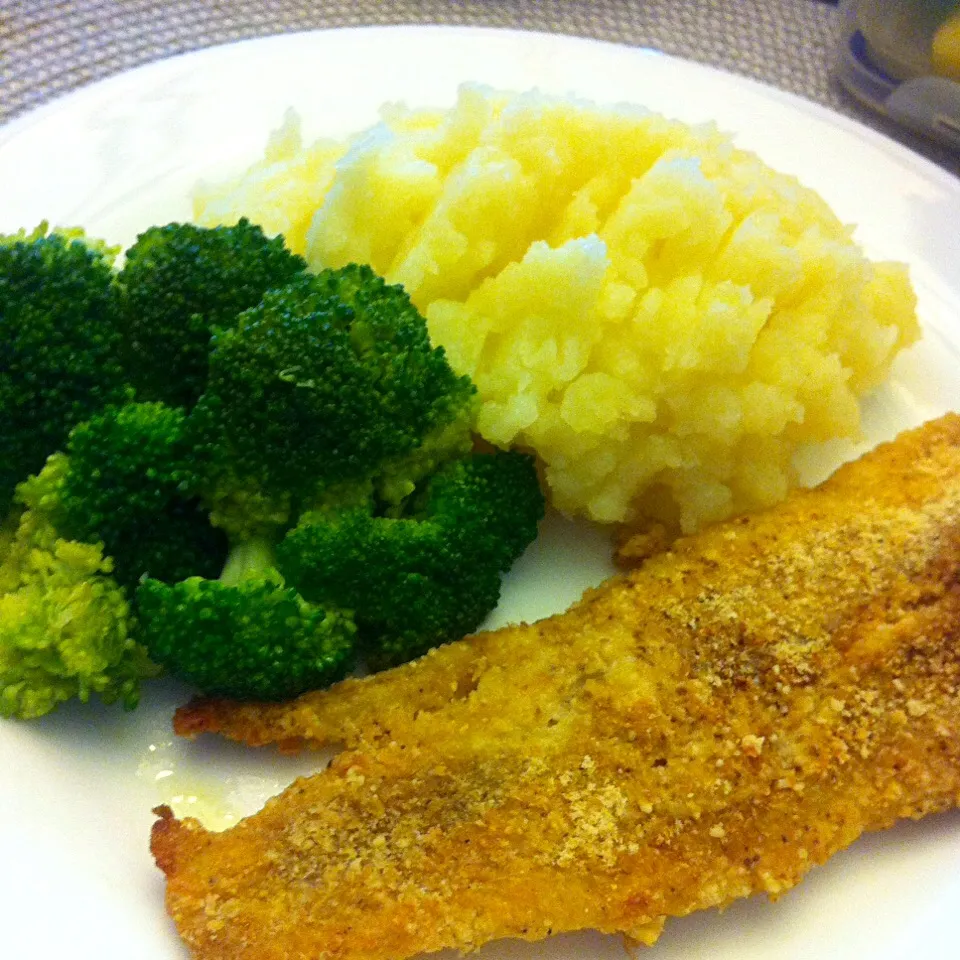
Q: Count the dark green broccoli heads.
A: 6